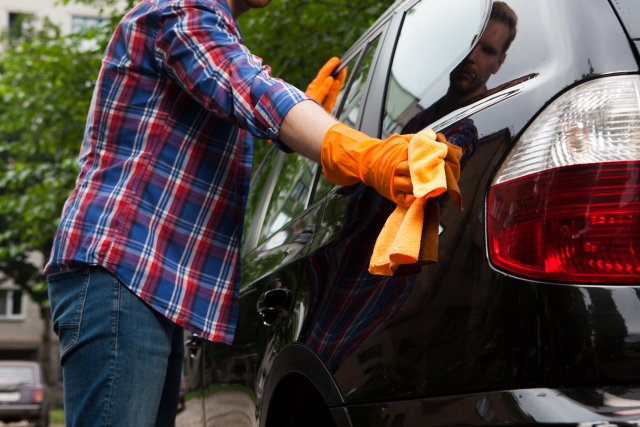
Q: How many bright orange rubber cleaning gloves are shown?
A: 2